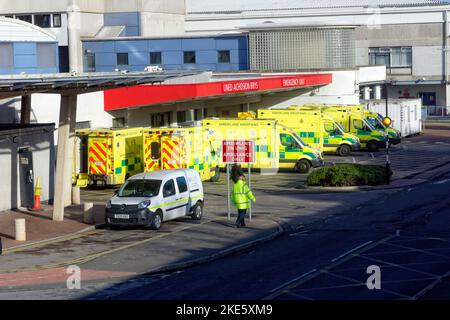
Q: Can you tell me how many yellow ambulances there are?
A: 6